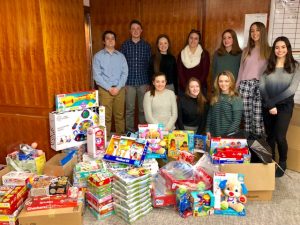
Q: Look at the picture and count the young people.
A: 10